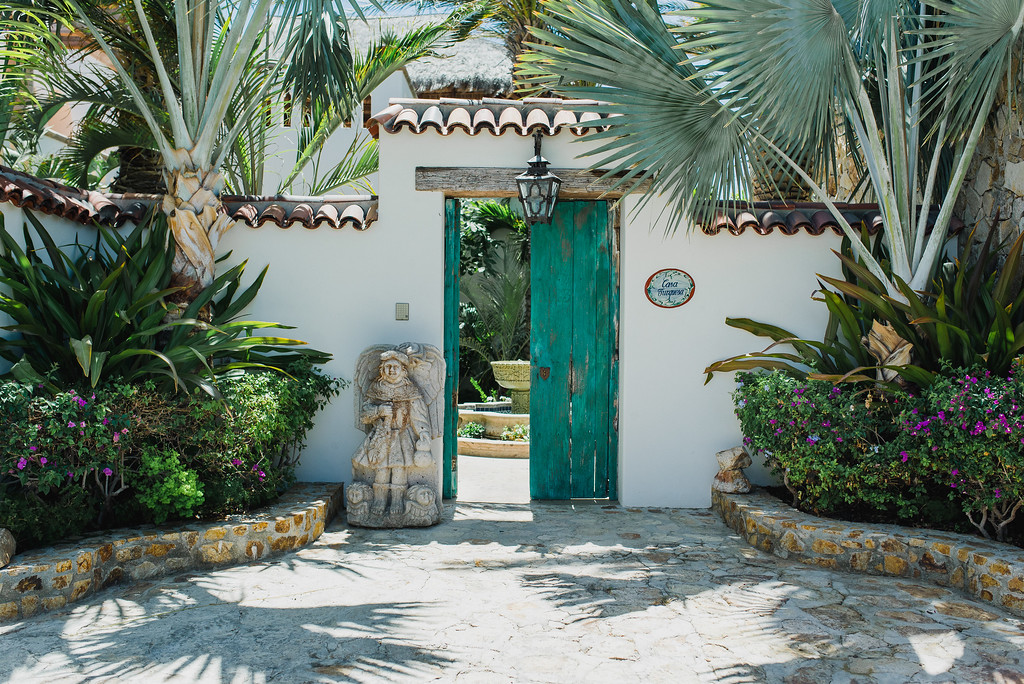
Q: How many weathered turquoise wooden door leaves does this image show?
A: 2